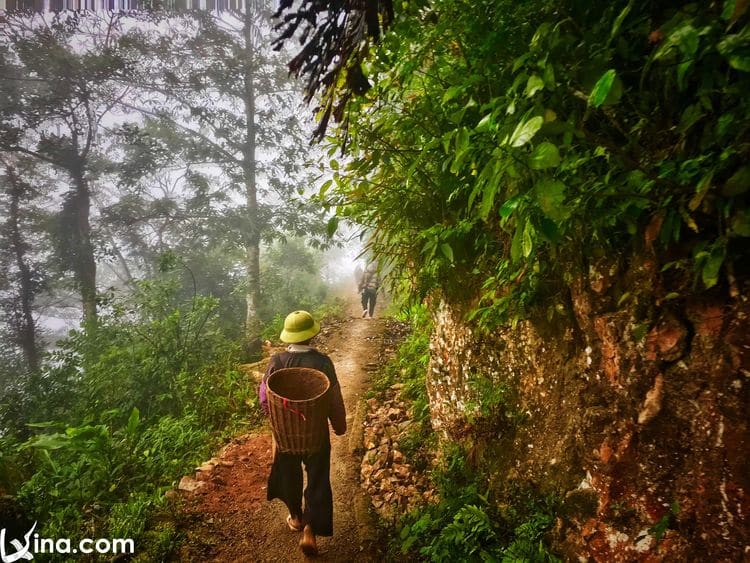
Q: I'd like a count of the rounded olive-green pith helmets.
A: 1